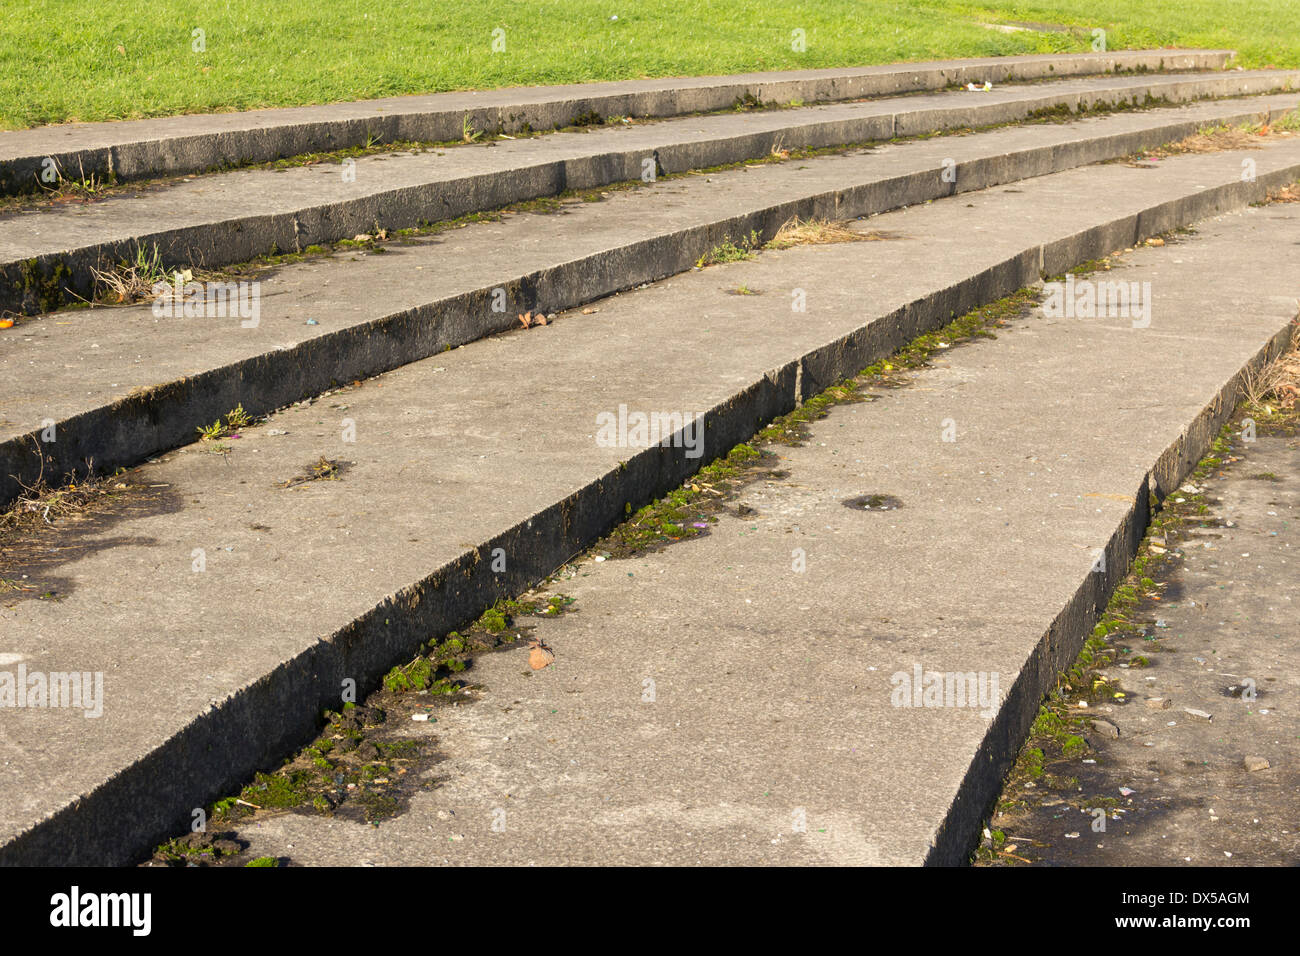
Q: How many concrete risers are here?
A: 5